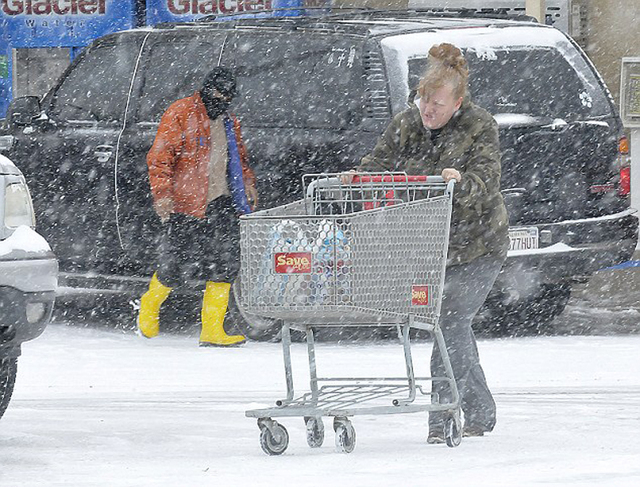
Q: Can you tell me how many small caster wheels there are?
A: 4